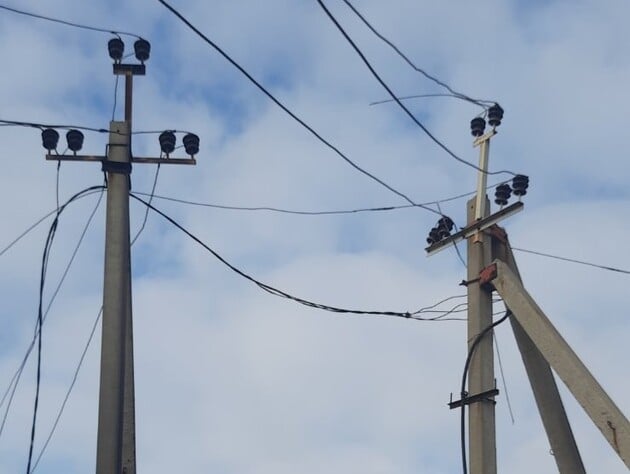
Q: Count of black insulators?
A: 12